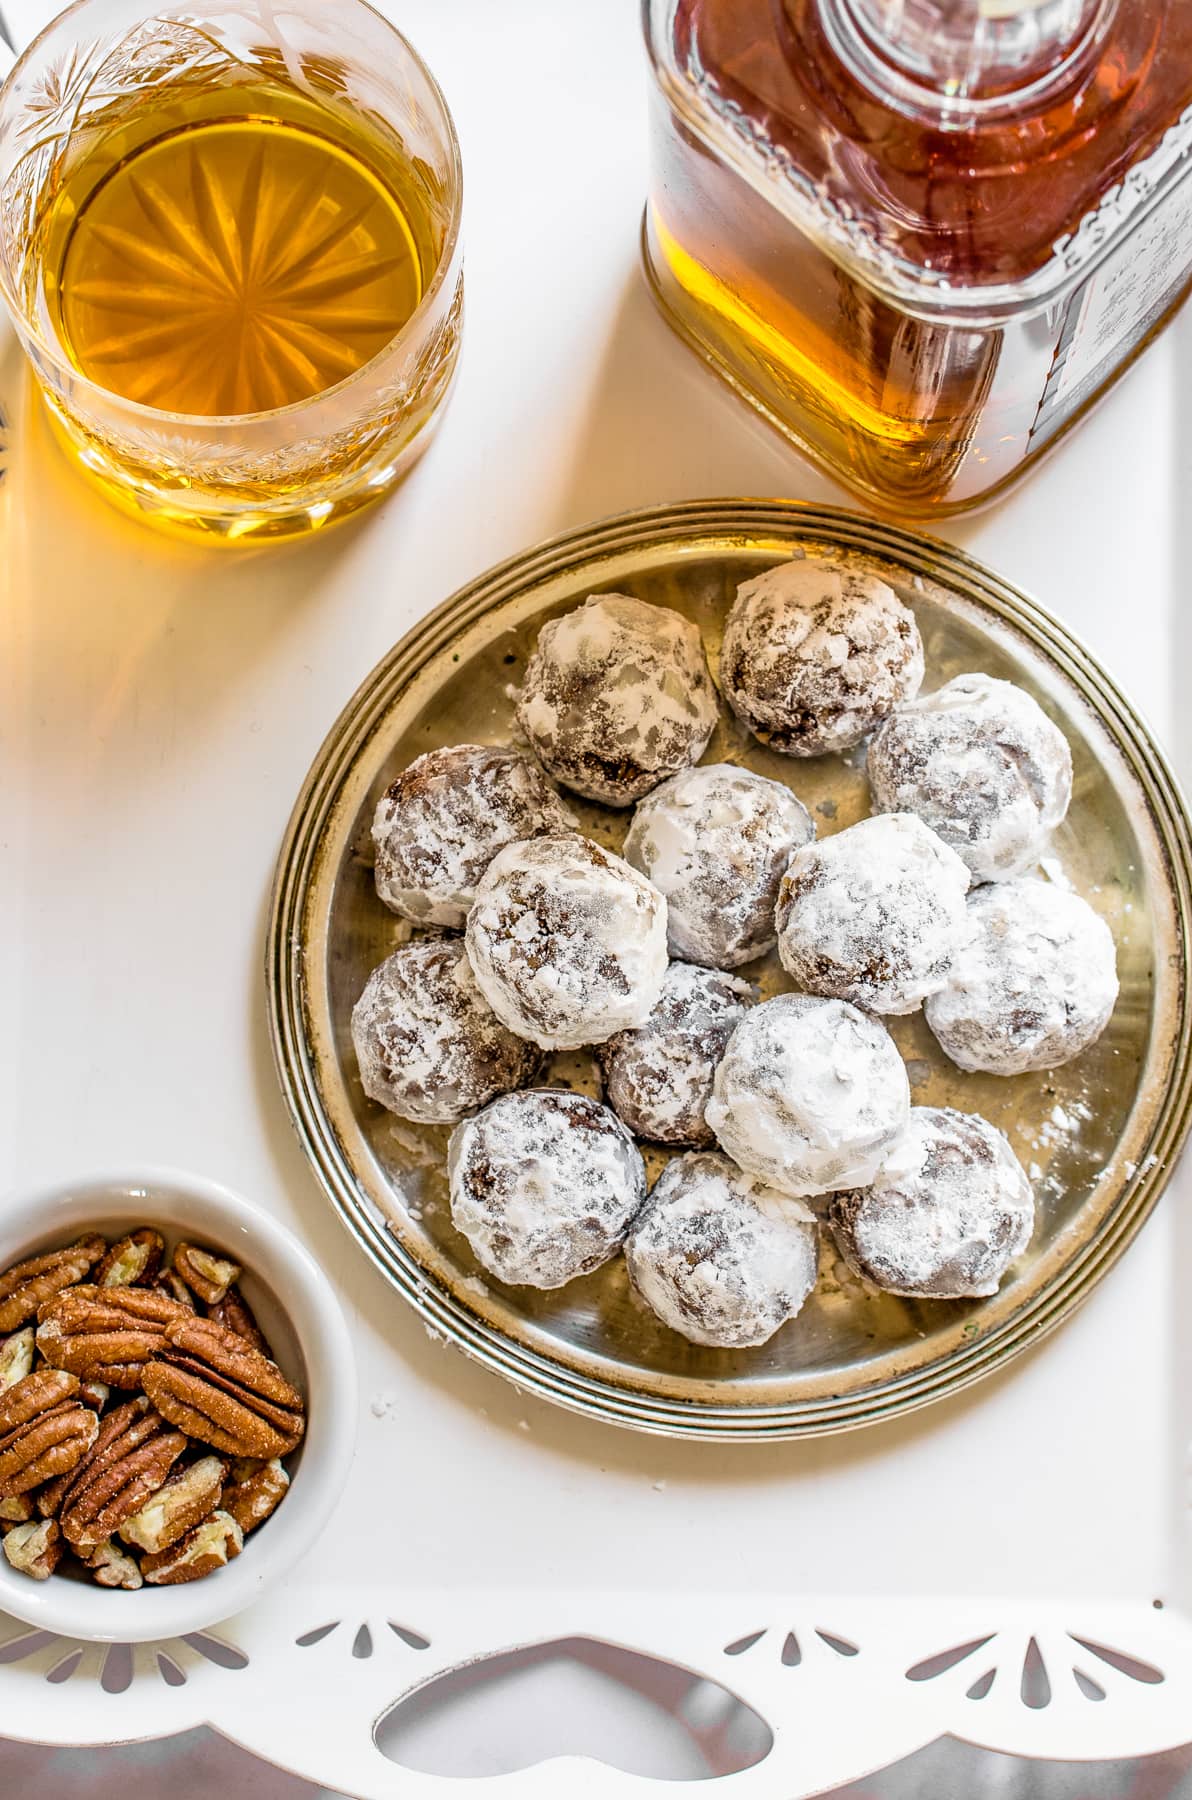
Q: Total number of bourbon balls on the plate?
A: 14